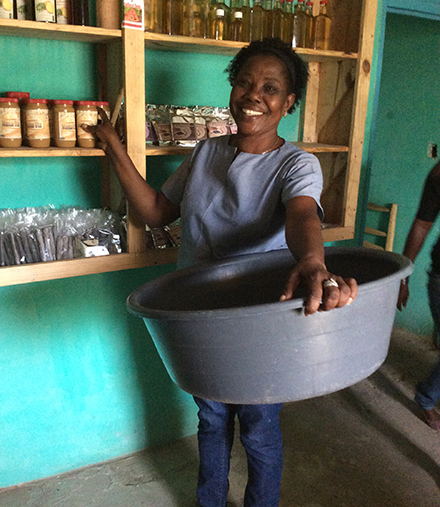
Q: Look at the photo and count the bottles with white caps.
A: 2